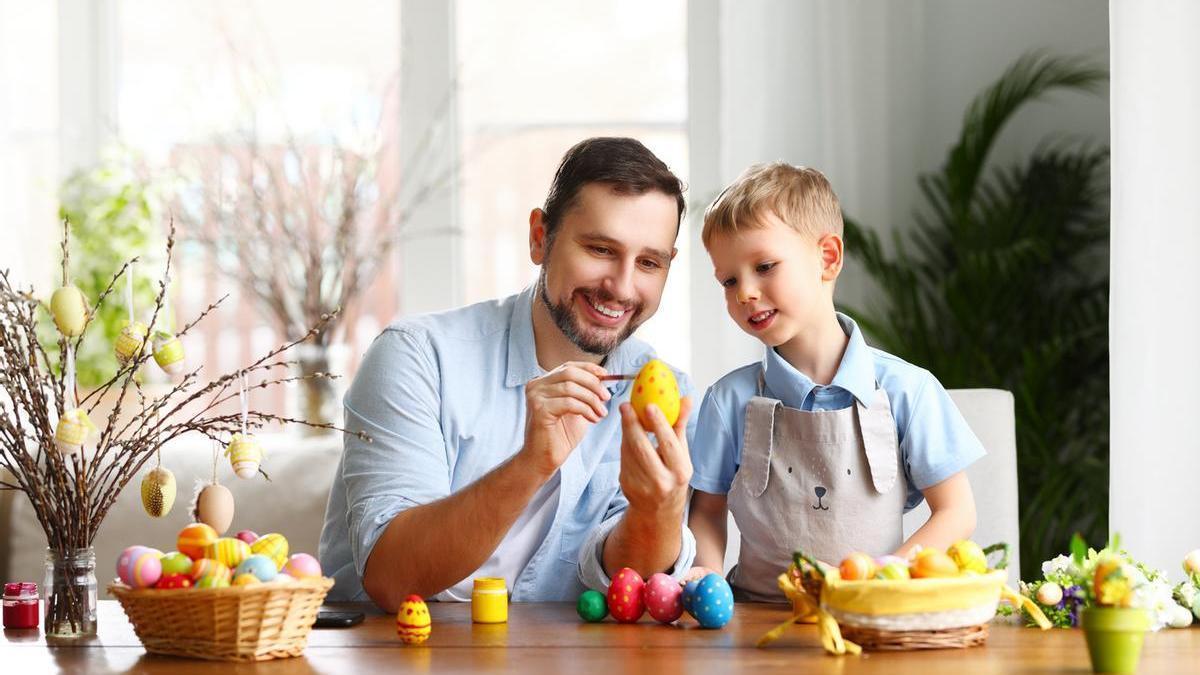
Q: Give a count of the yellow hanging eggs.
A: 6